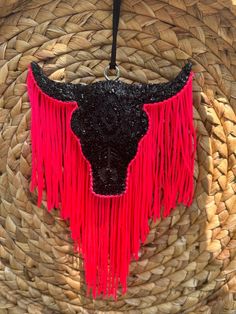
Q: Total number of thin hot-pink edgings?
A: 1